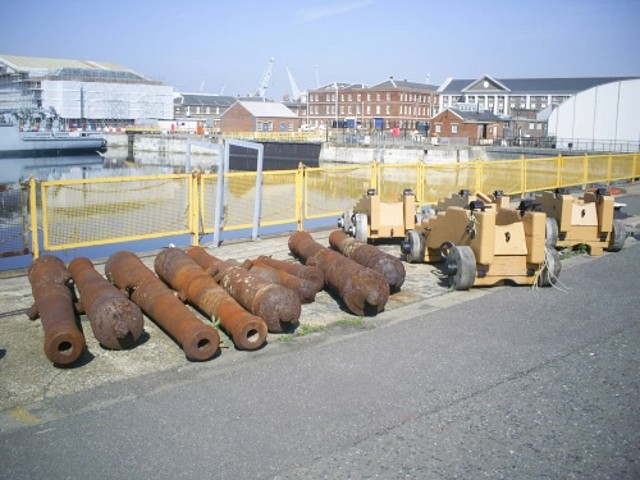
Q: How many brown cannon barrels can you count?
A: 9